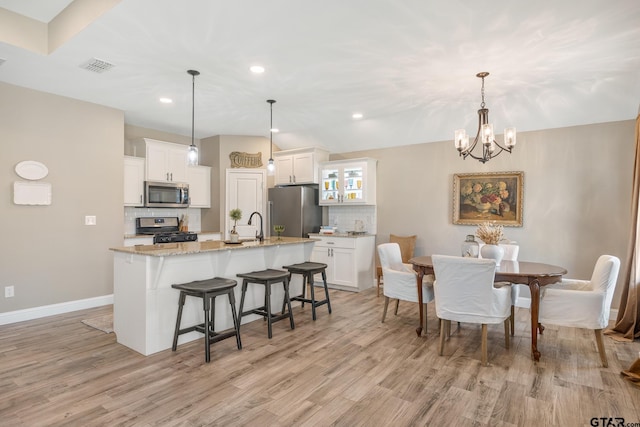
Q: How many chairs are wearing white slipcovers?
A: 4